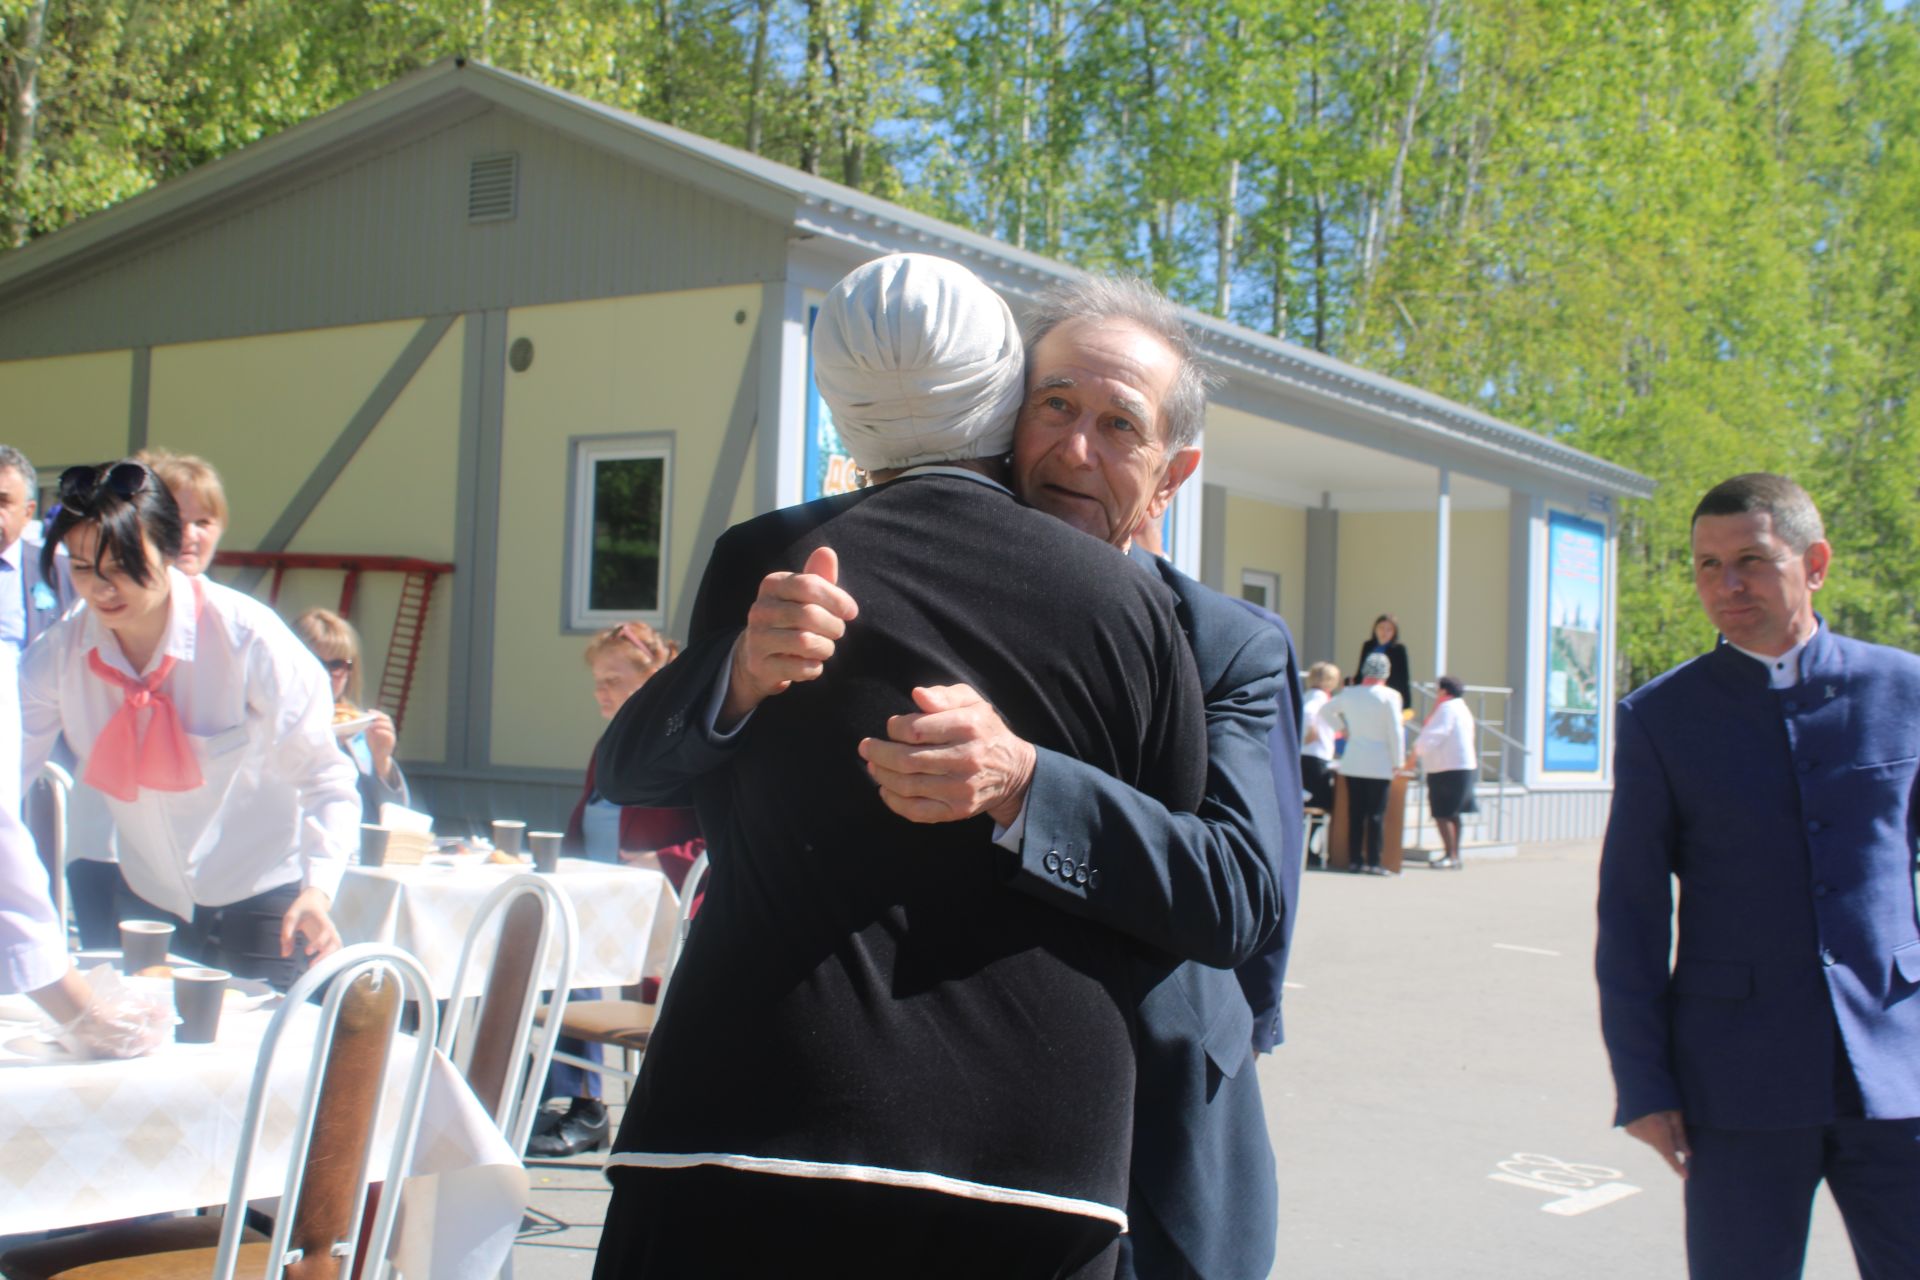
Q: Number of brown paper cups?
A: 5